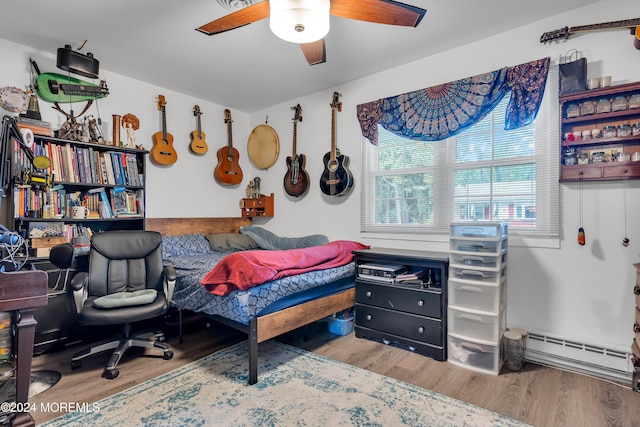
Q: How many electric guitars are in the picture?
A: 1